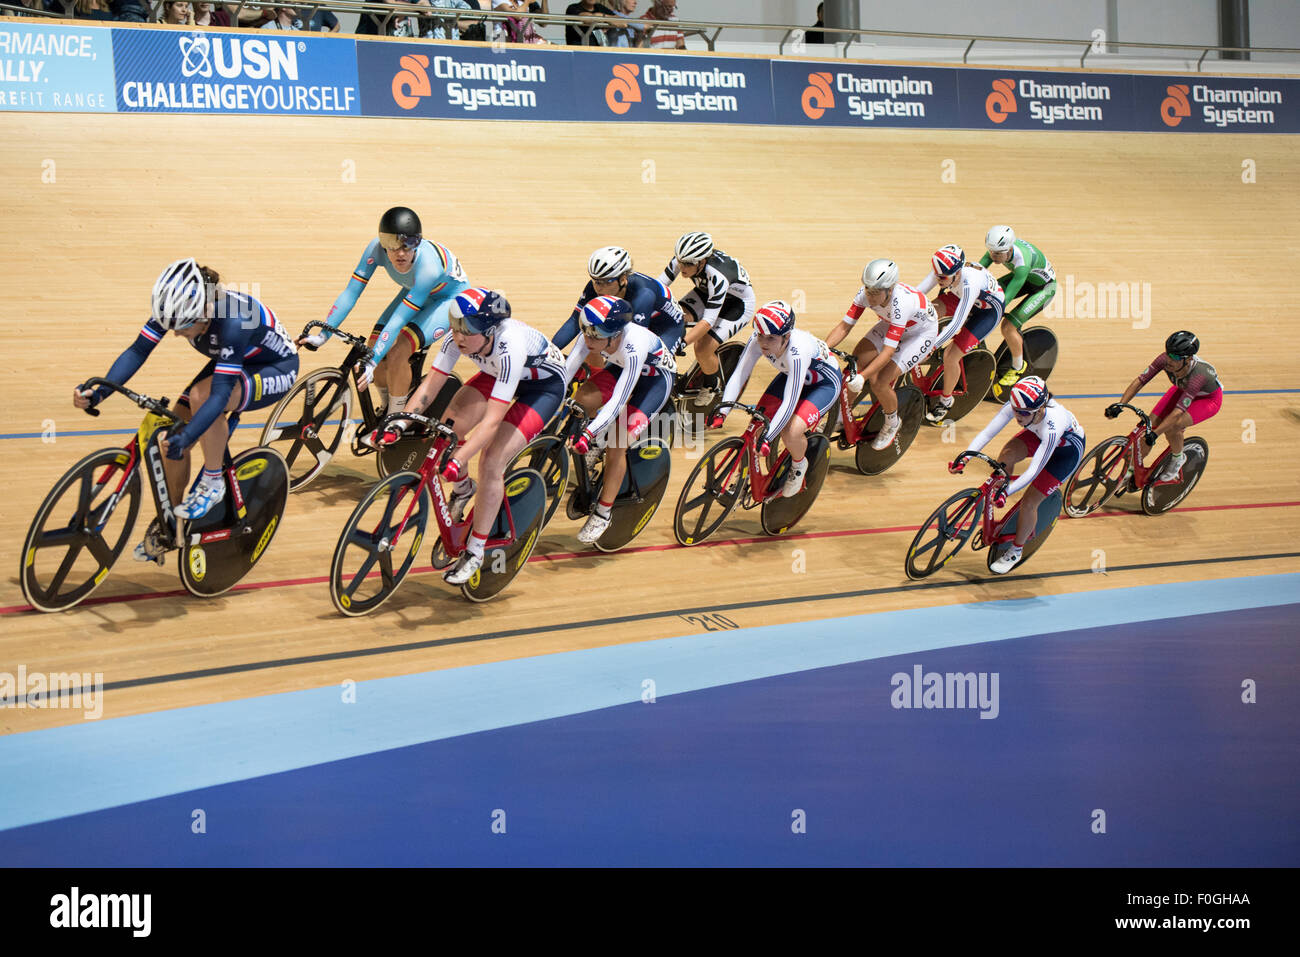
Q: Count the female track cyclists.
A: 12